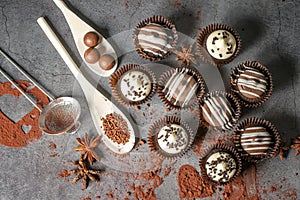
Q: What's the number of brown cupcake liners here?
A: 9